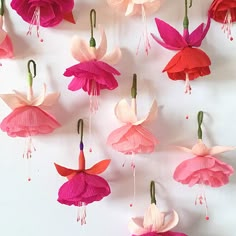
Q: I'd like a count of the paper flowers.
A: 11